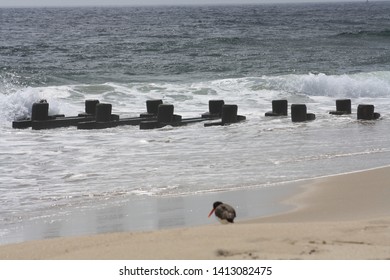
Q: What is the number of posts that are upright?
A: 11